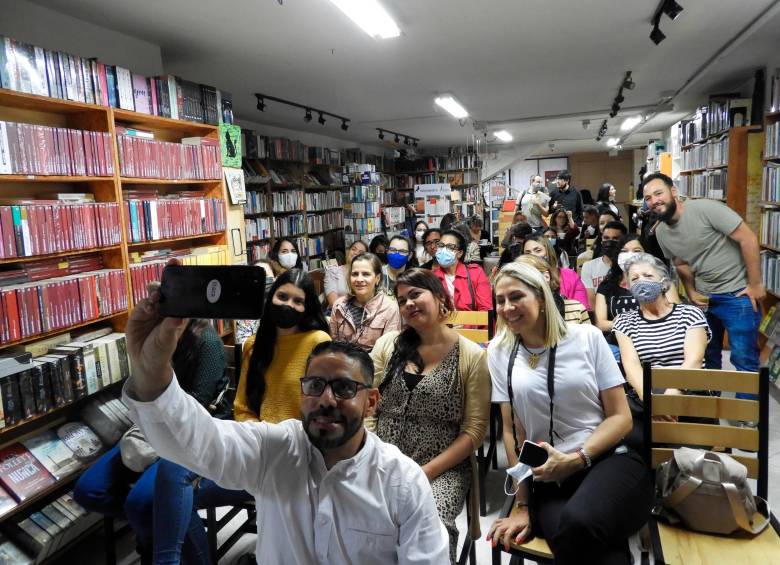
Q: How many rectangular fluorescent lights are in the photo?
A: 5